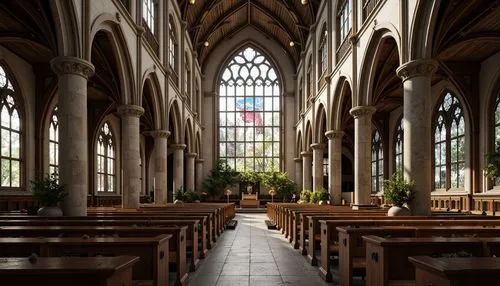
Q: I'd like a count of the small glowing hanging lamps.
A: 4